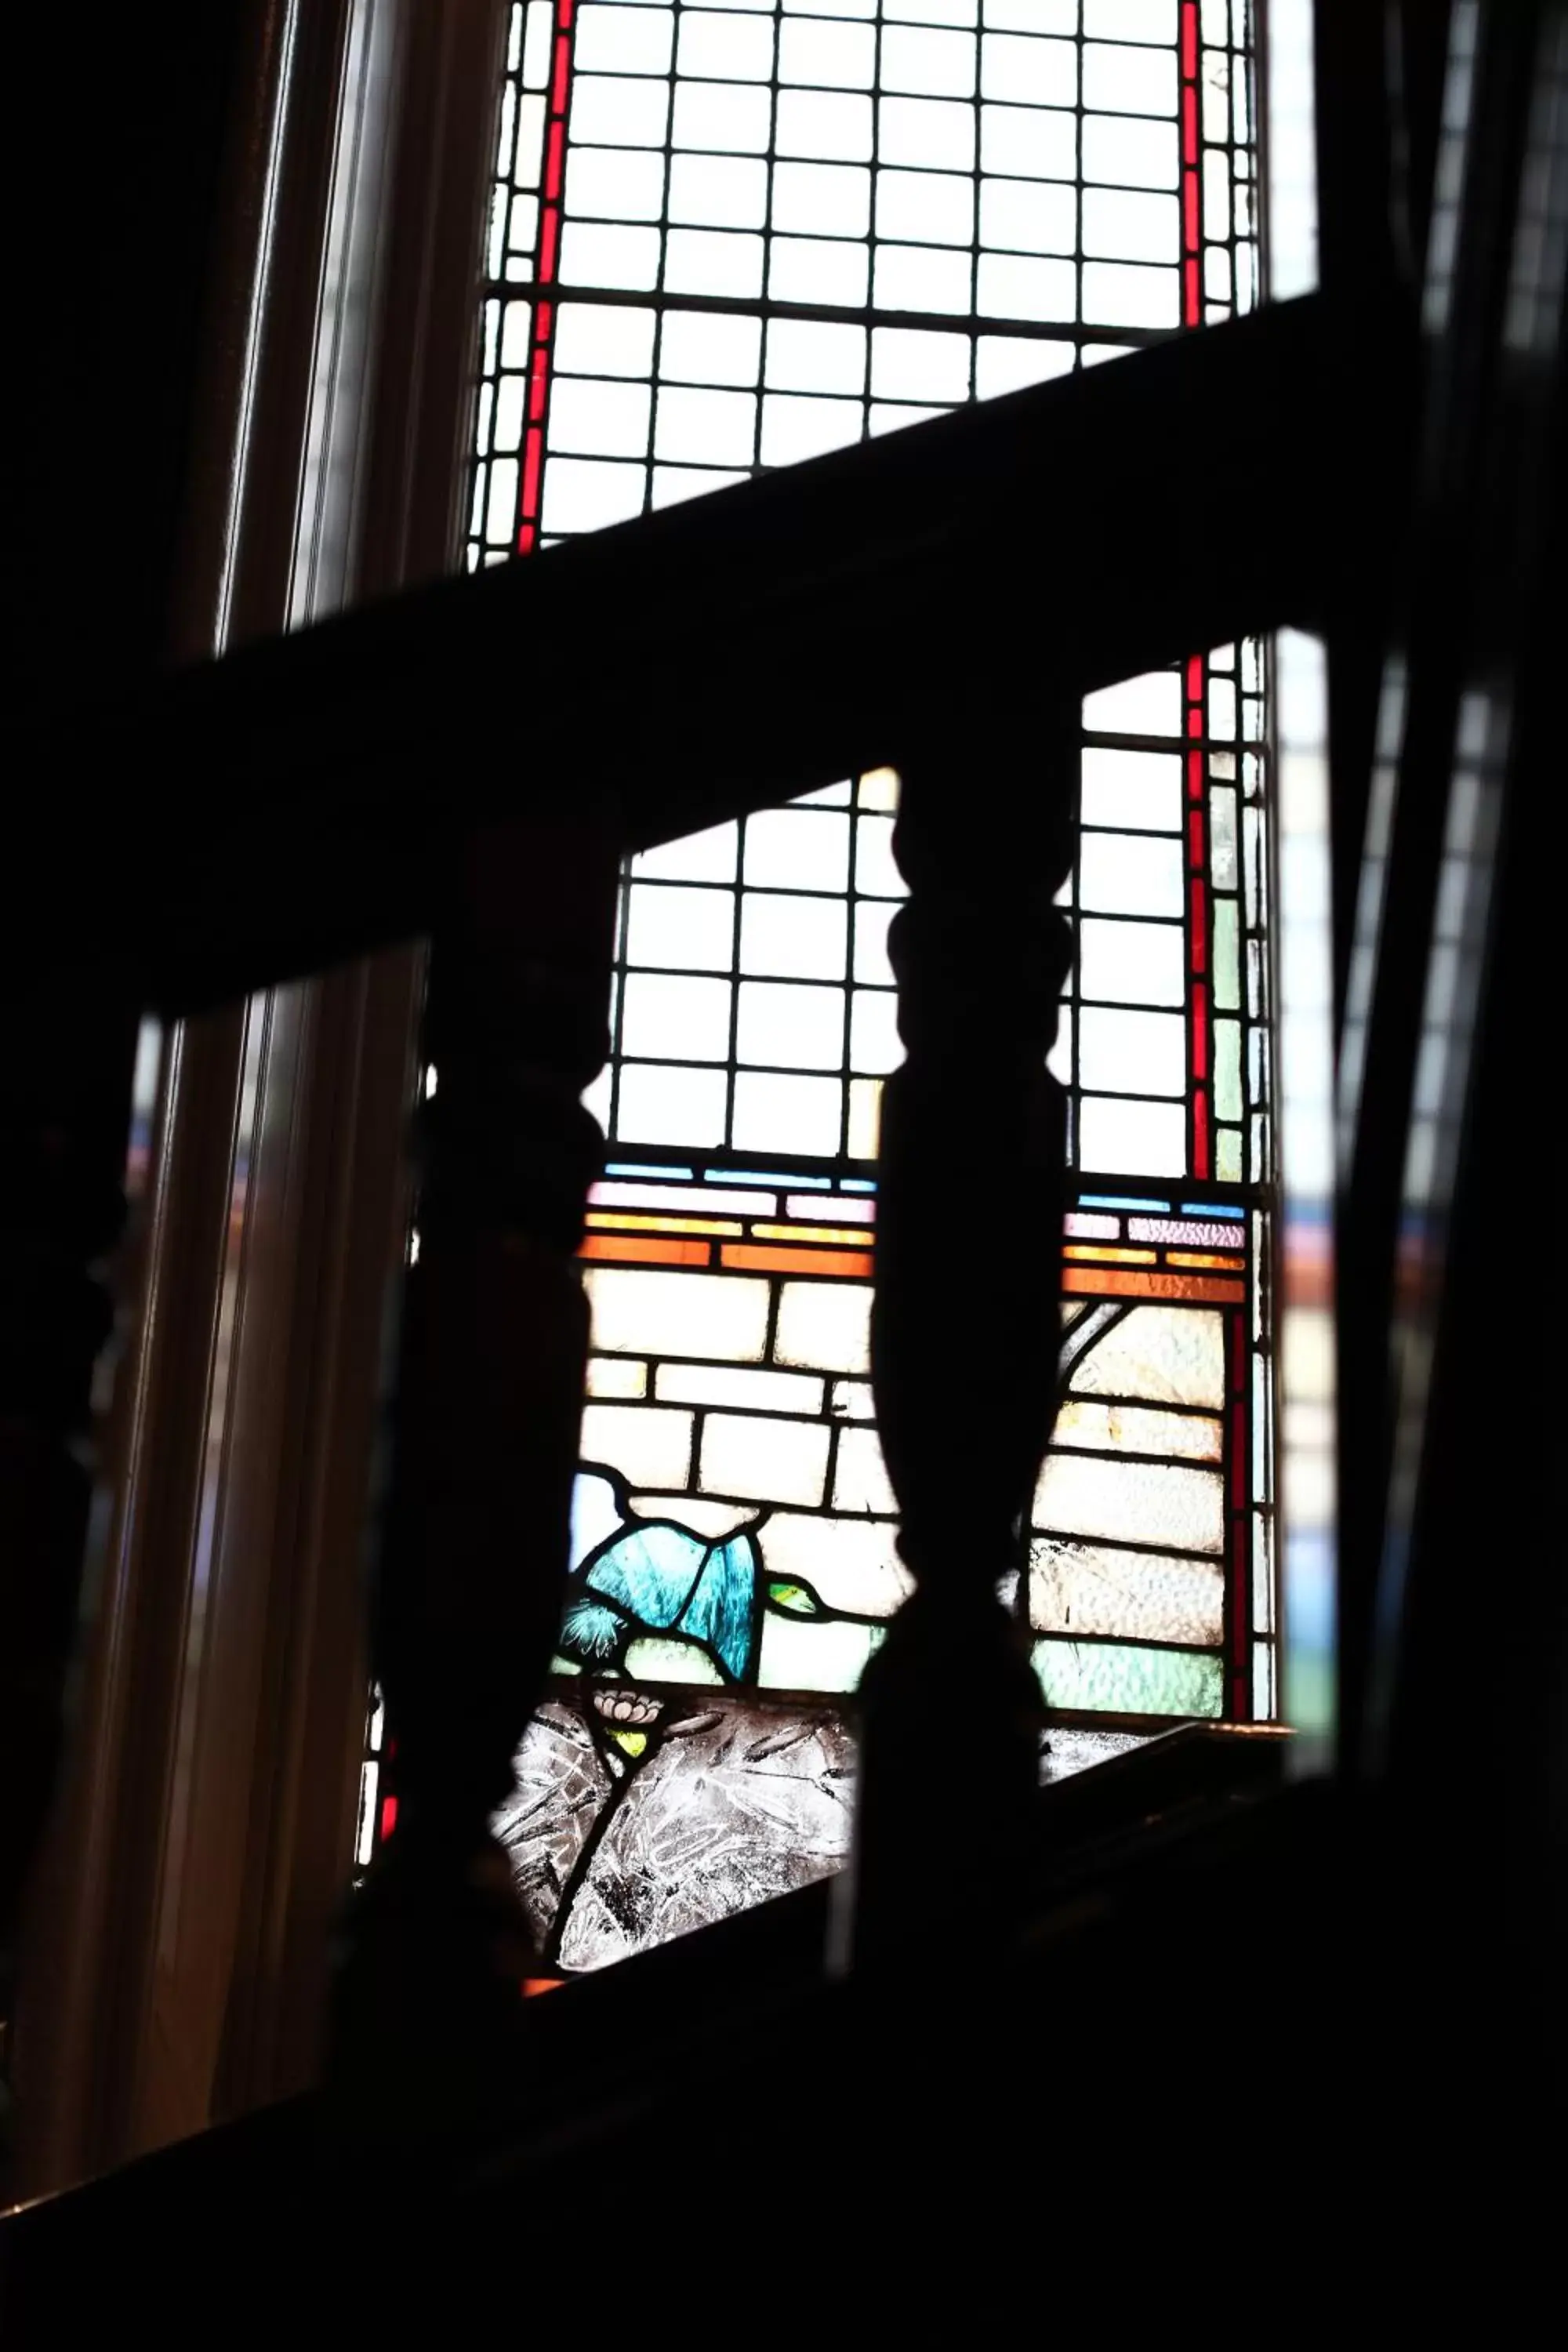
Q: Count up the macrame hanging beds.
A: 0